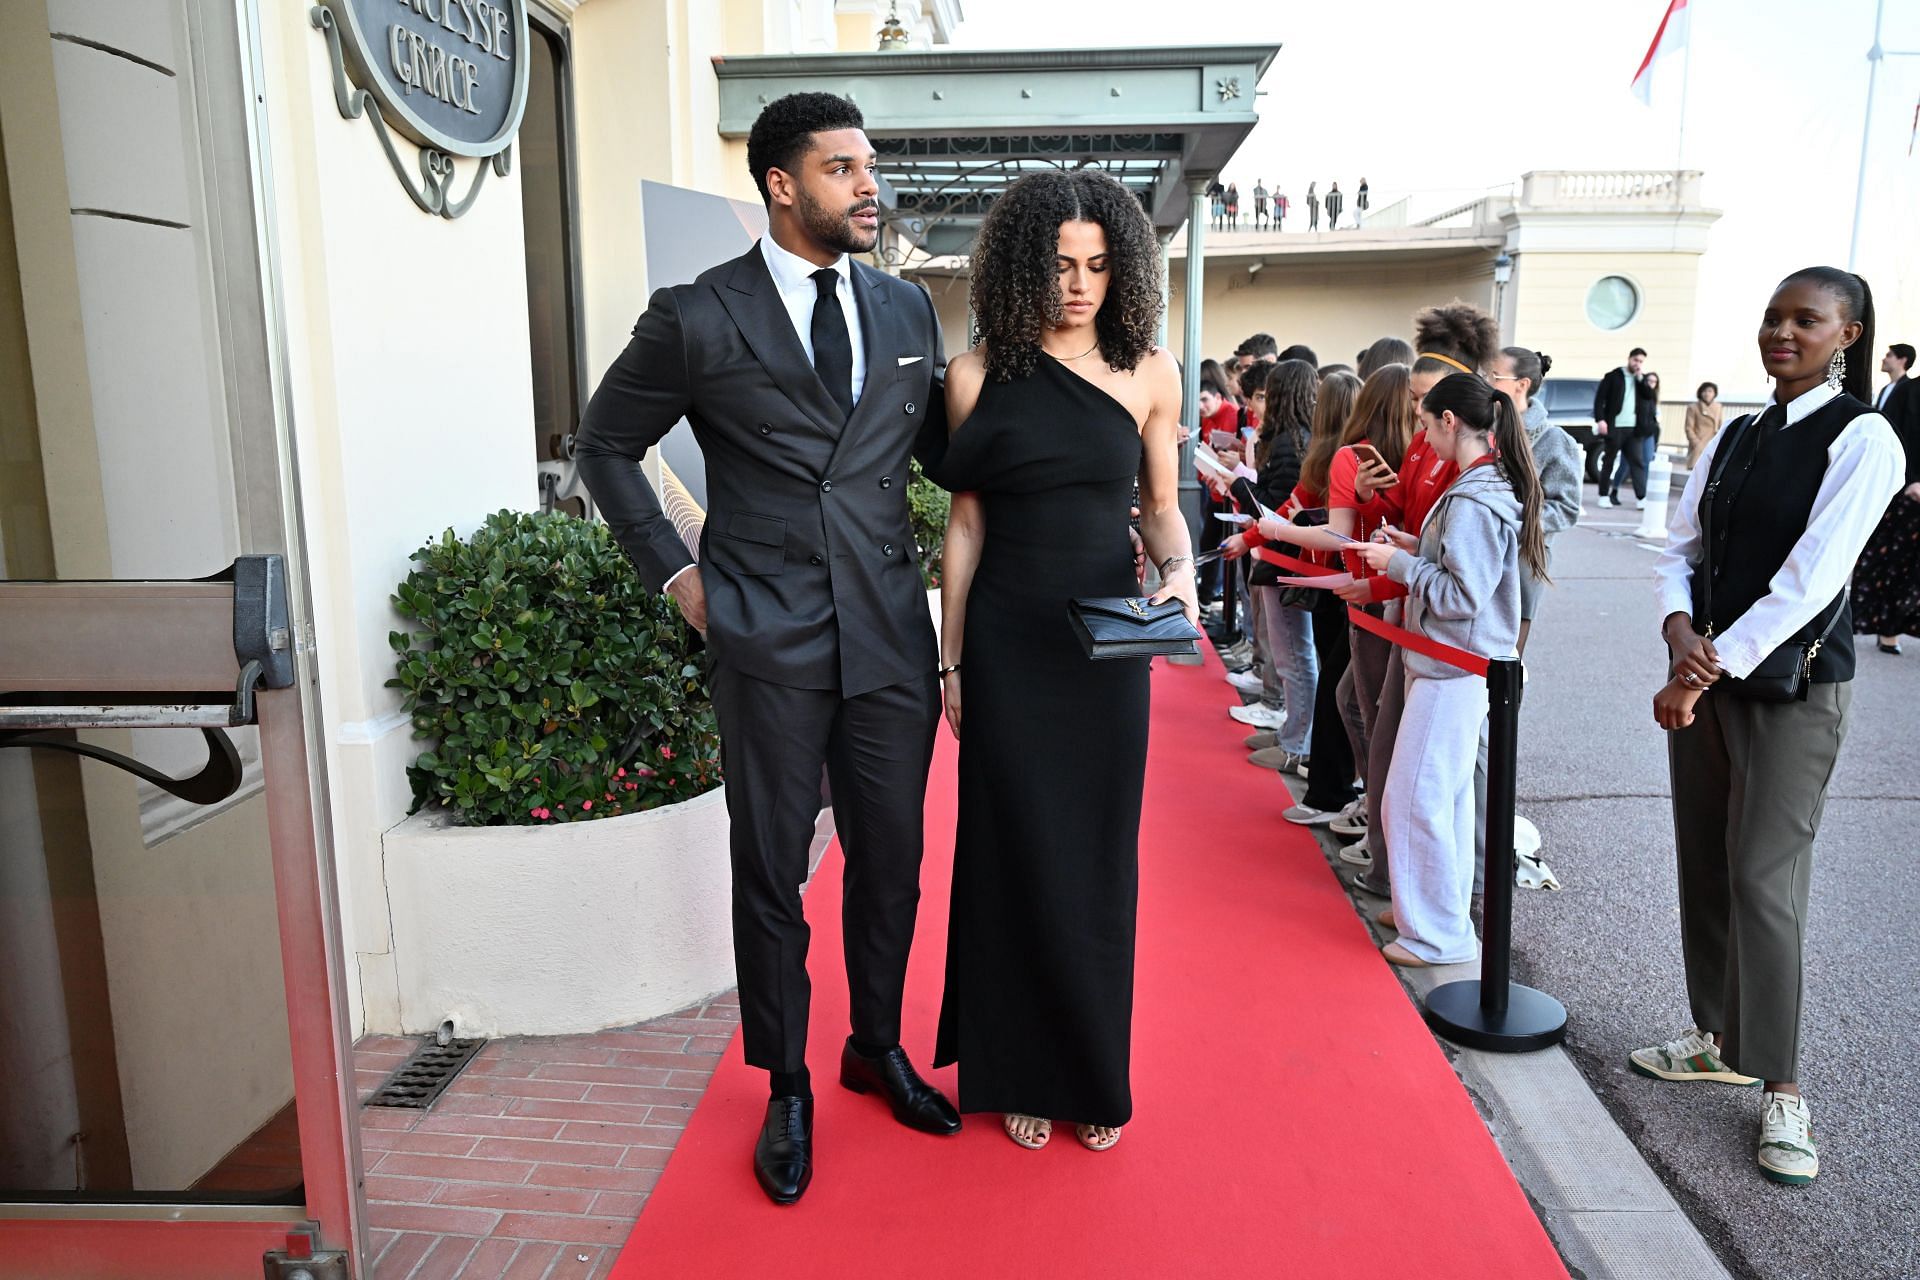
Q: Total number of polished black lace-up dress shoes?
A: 2